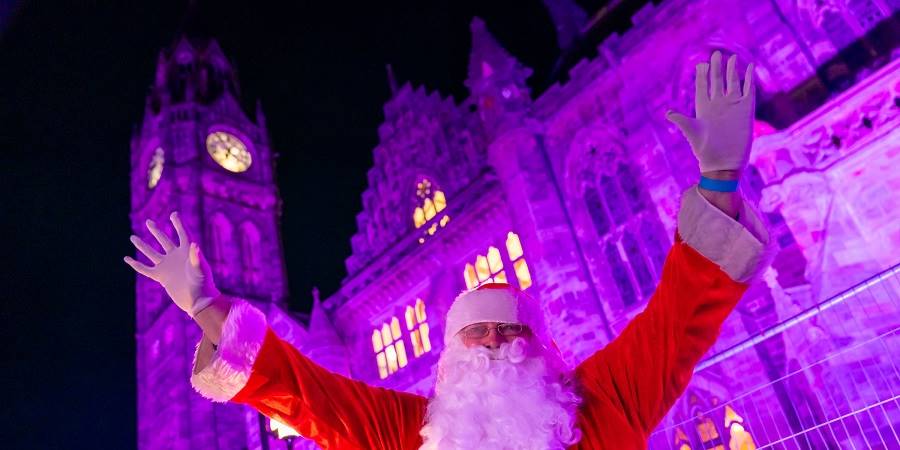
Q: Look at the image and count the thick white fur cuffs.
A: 2